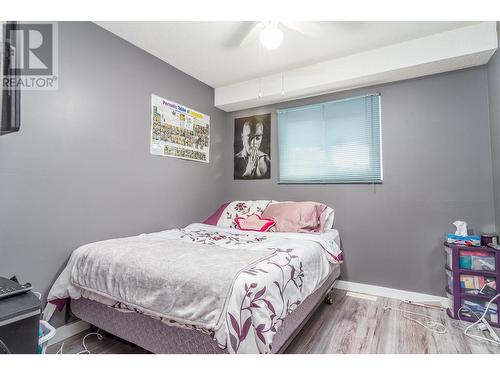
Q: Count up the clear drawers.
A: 3